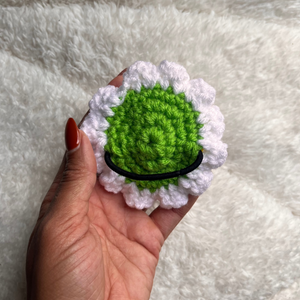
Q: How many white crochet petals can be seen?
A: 12